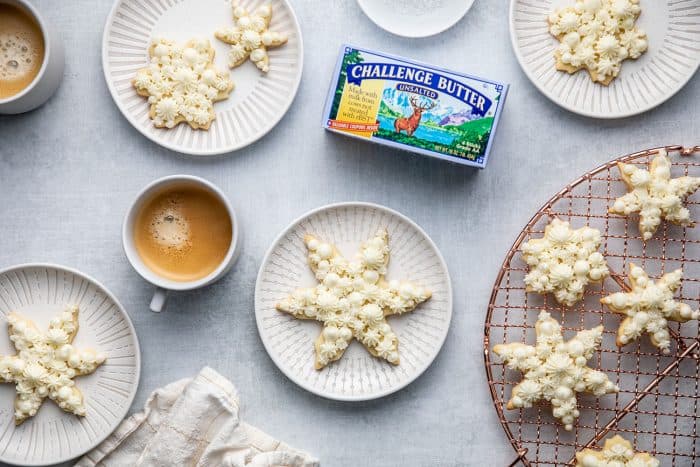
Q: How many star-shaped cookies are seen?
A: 6